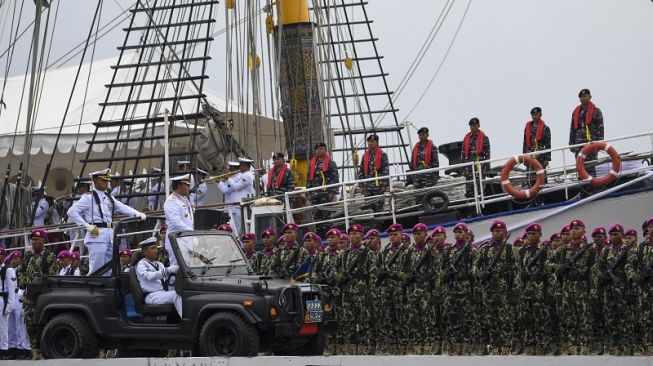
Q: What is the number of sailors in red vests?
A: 7